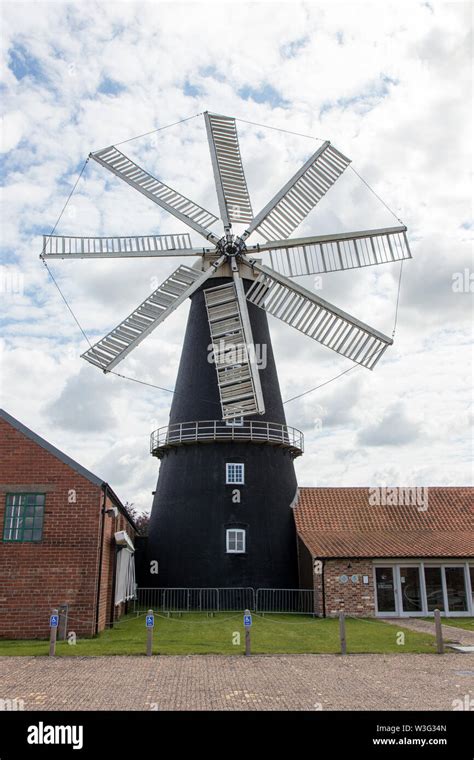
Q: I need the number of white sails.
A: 8